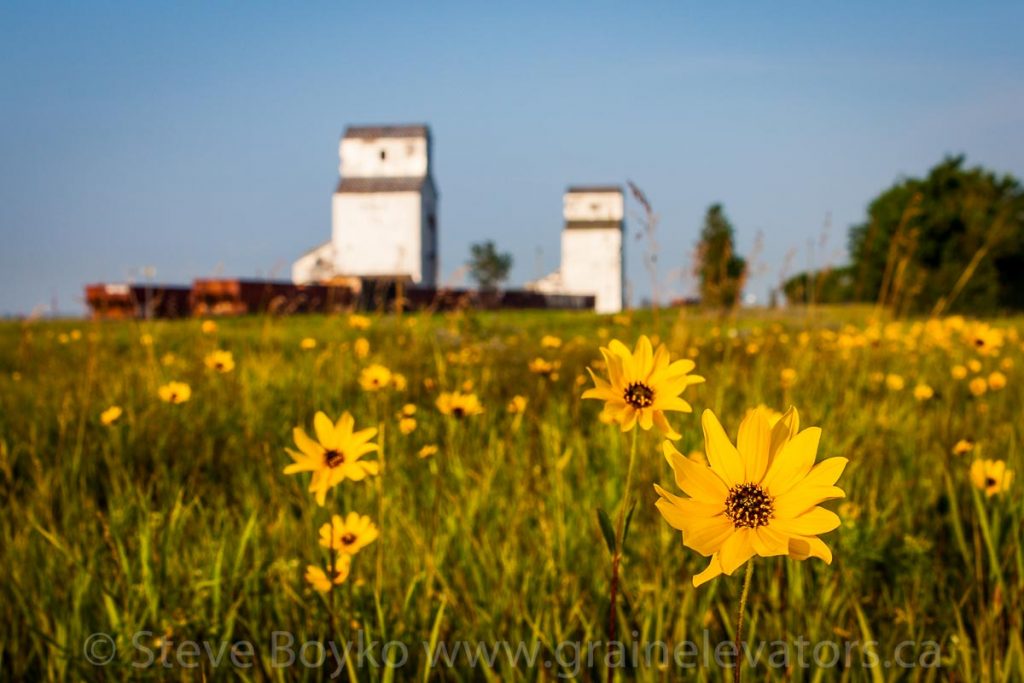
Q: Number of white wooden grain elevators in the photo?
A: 2